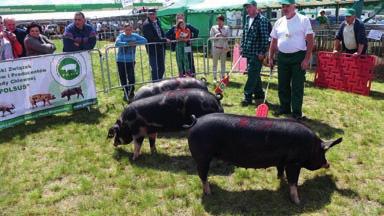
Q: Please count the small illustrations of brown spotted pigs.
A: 1